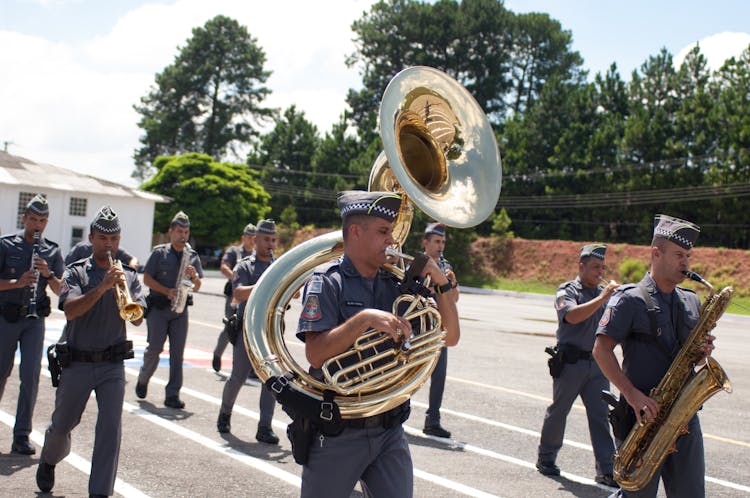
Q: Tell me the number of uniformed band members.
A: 10